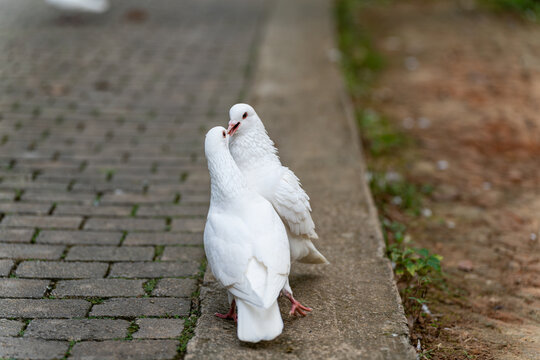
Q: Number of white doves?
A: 2